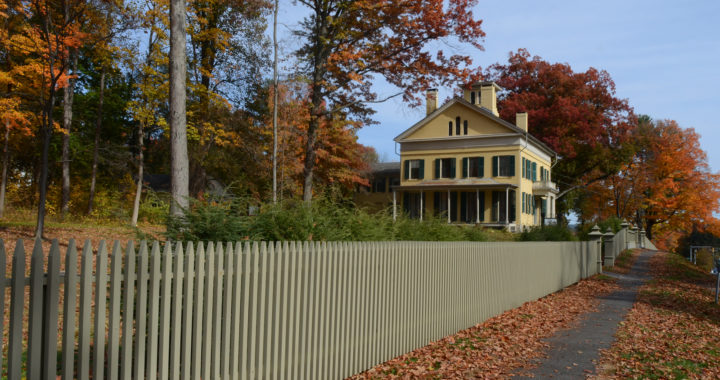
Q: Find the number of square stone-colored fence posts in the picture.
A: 5